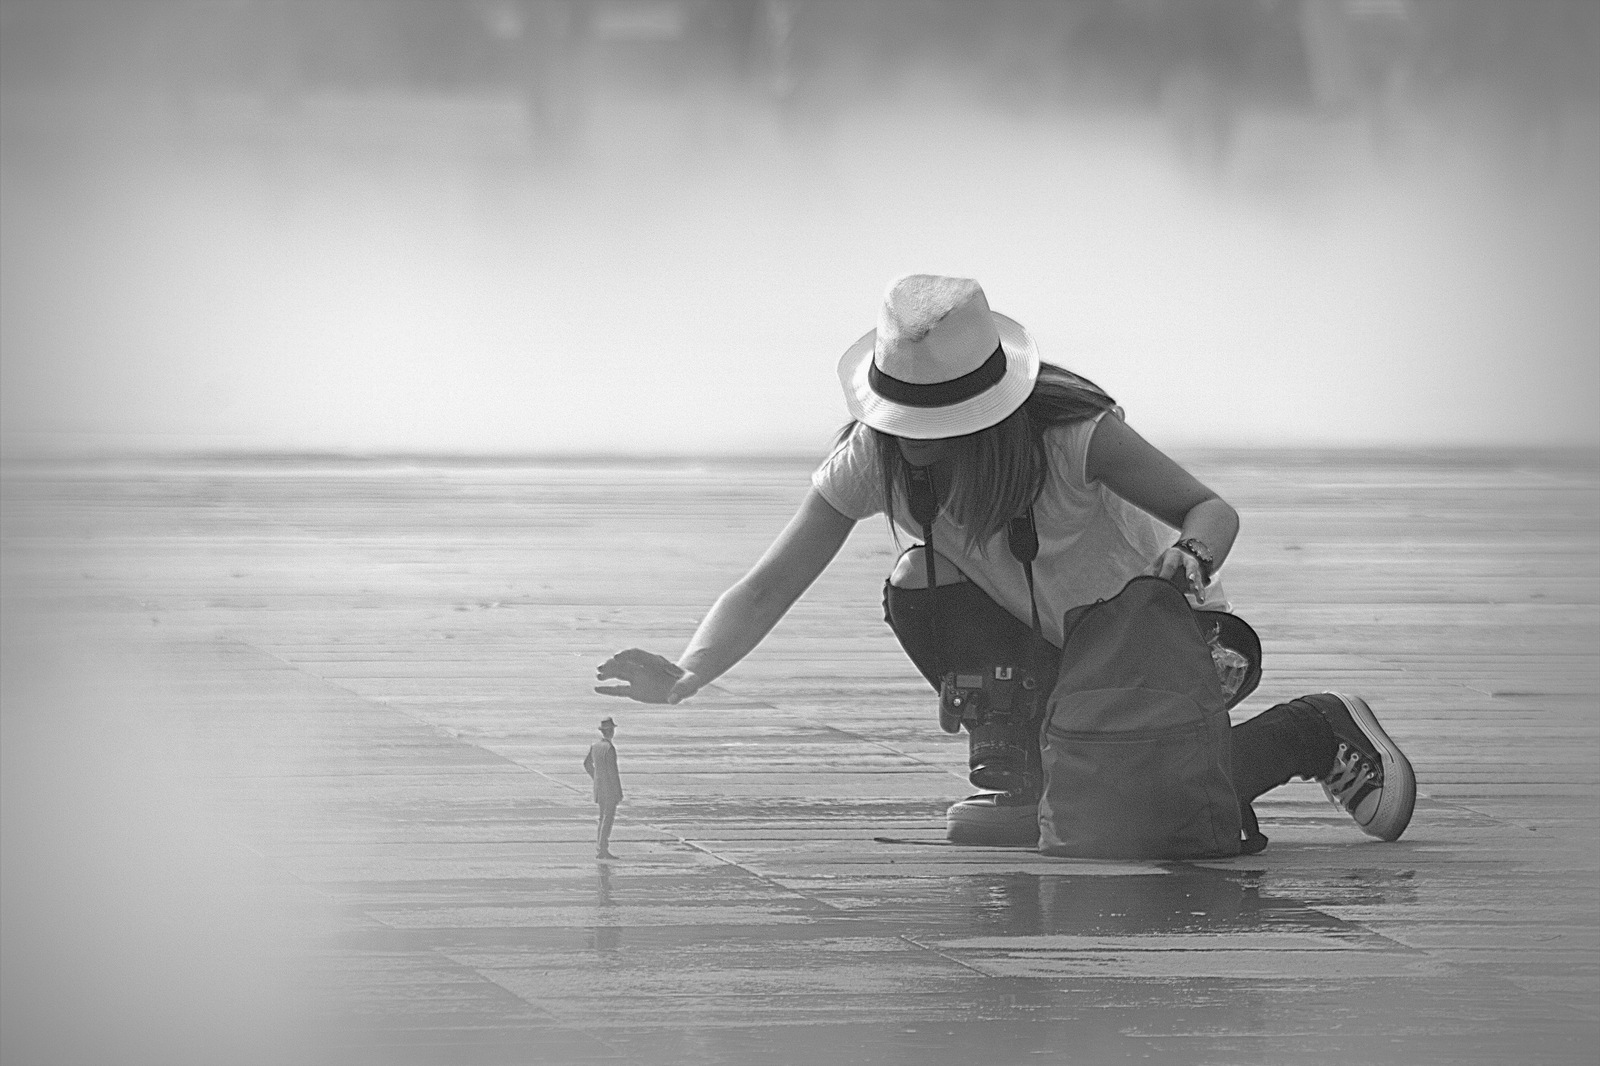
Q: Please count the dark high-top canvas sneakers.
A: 2